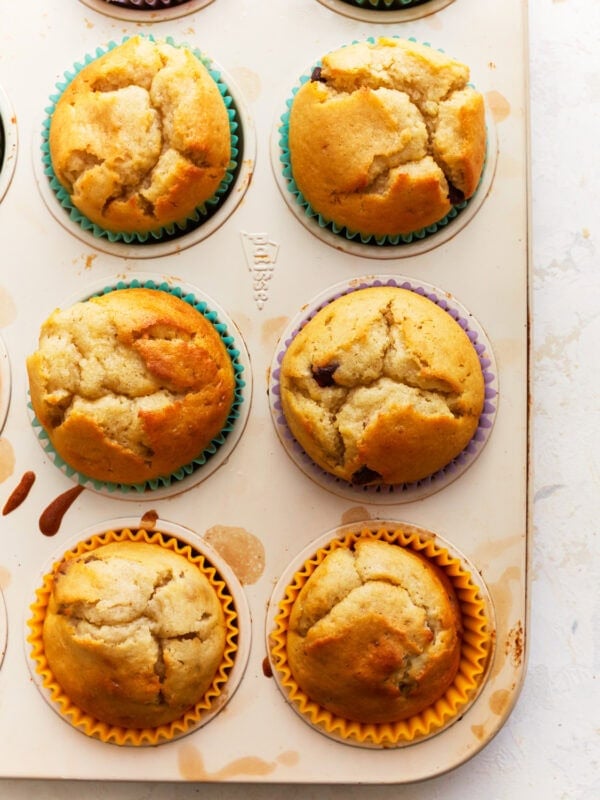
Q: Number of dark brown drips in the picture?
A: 4